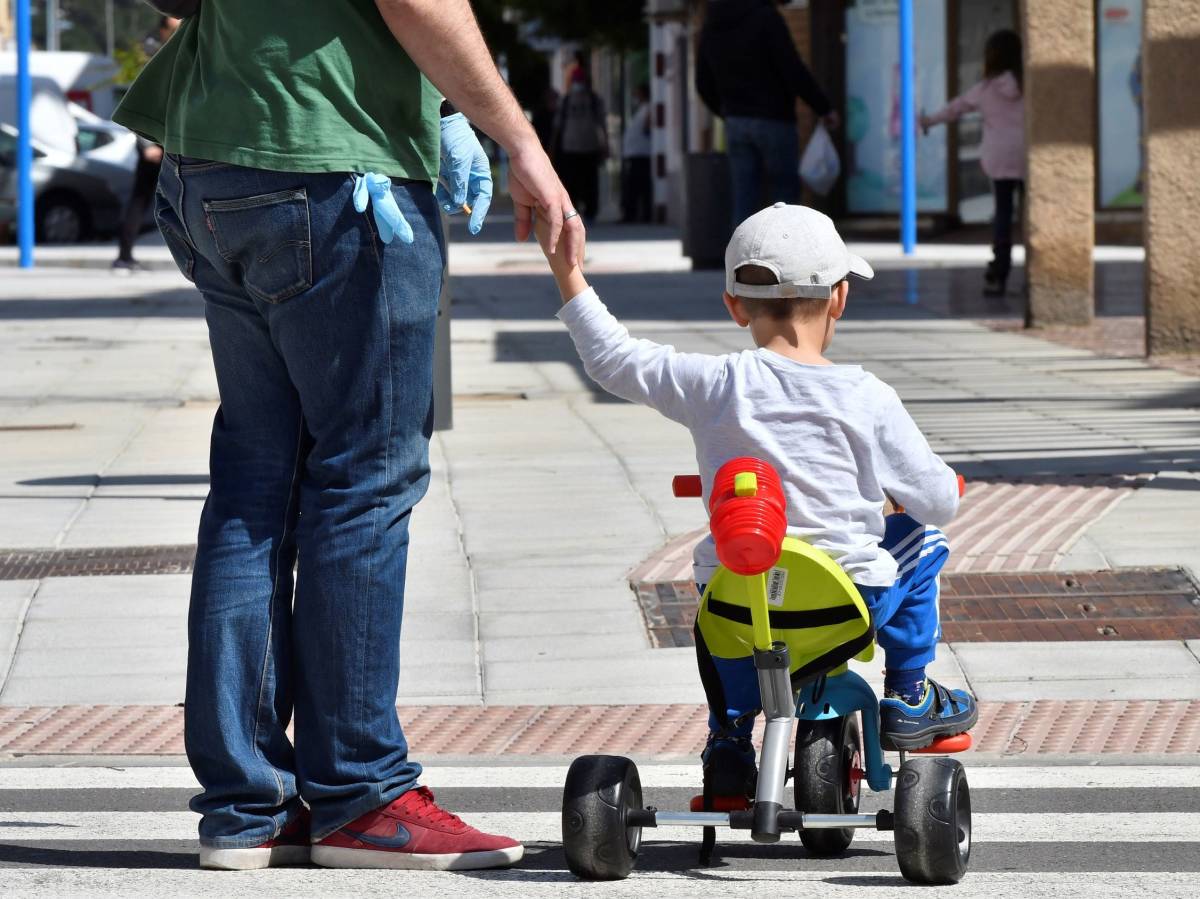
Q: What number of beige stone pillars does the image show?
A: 2